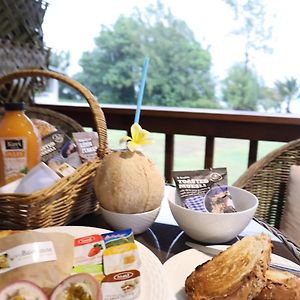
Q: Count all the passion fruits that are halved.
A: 2